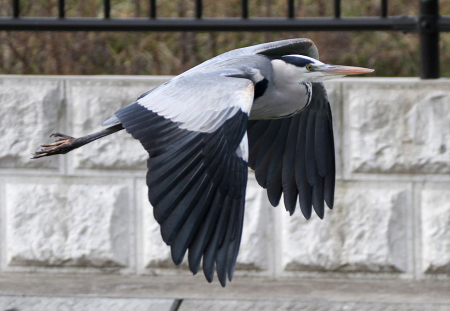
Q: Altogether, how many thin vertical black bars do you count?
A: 9